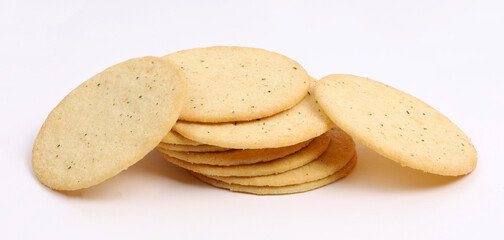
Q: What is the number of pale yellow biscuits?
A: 10